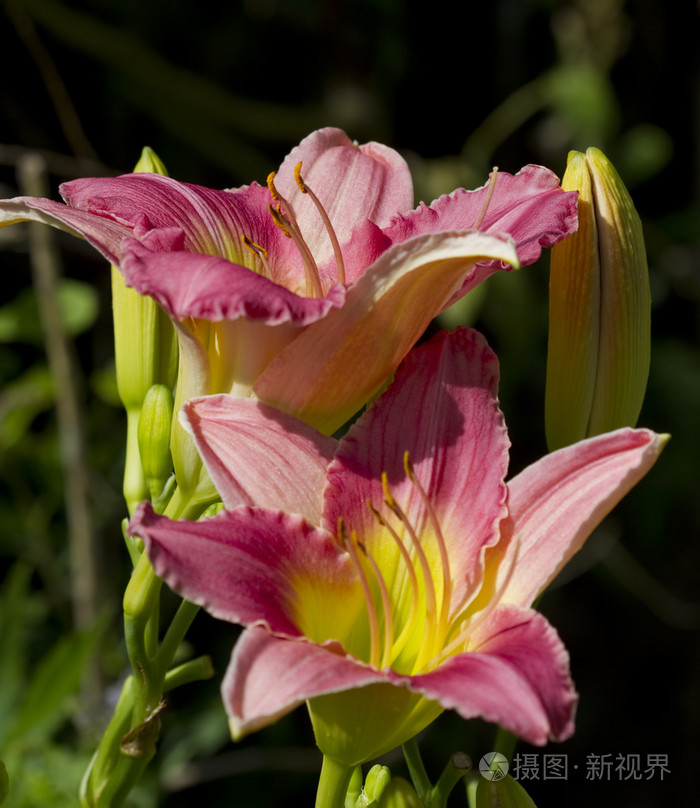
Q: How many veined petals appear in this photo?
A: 12